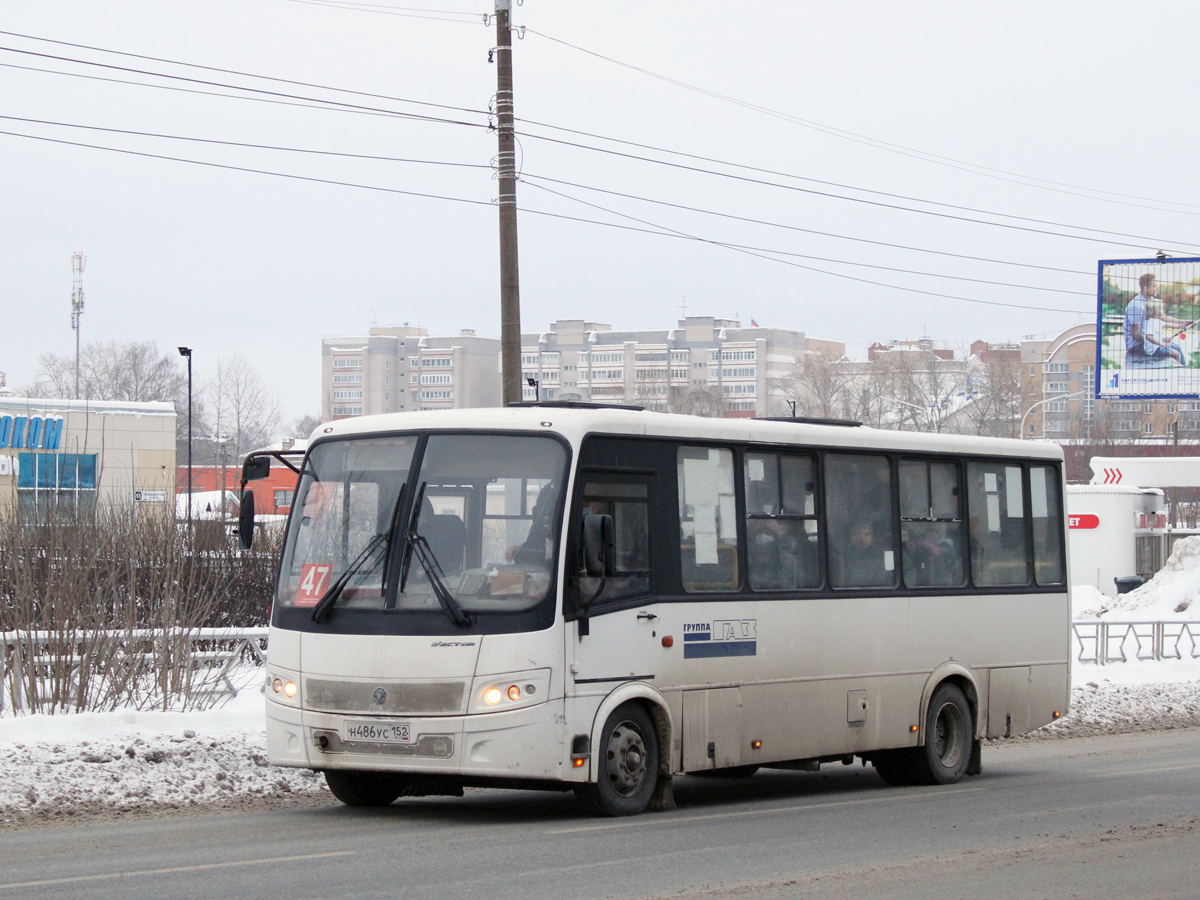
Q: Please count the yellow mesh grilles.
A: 0